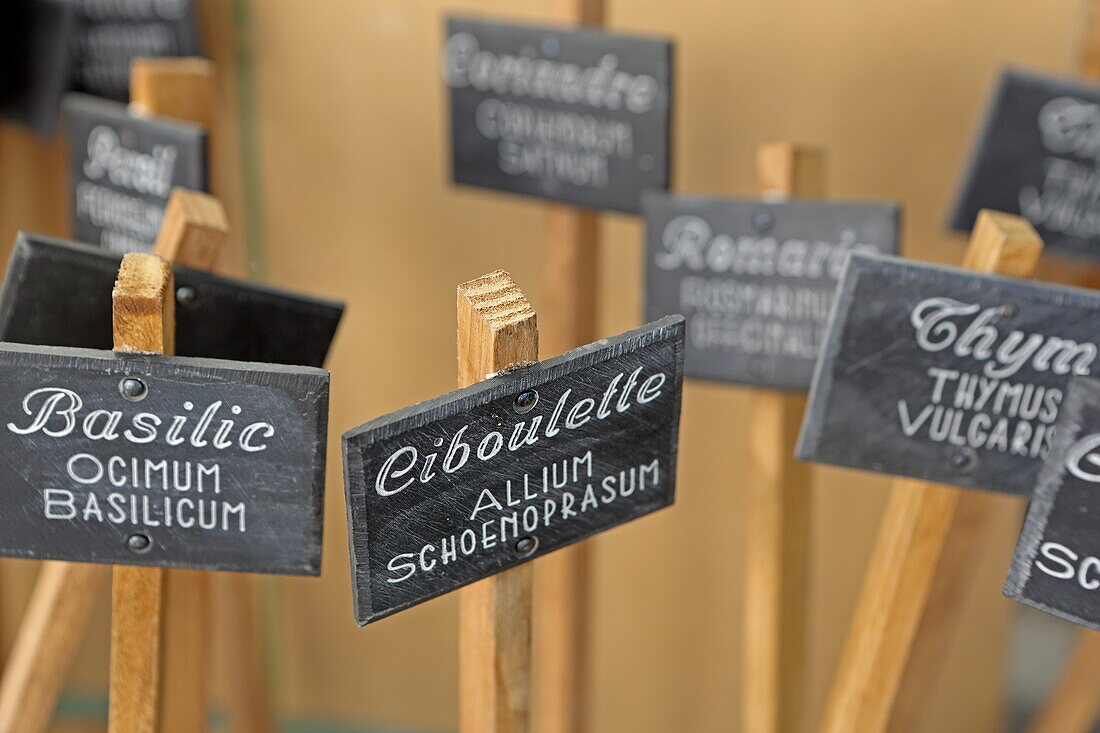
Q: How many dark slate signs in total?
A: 11